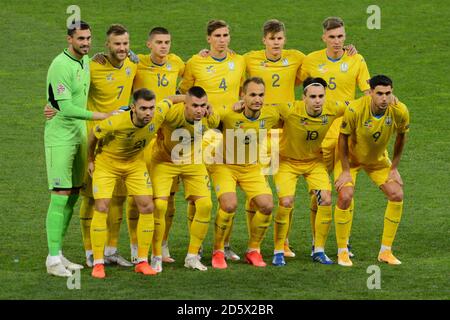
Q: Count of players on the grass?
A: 11